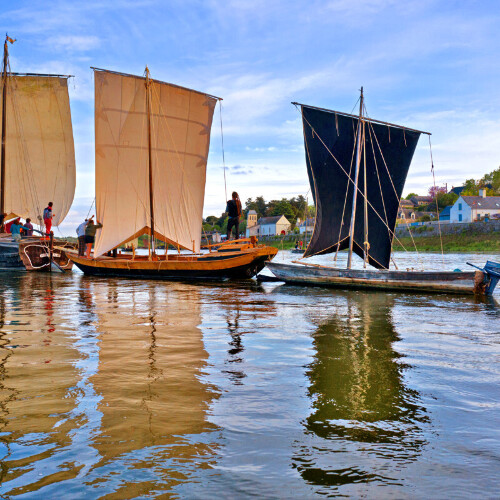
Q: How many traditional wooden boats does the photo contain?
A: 3